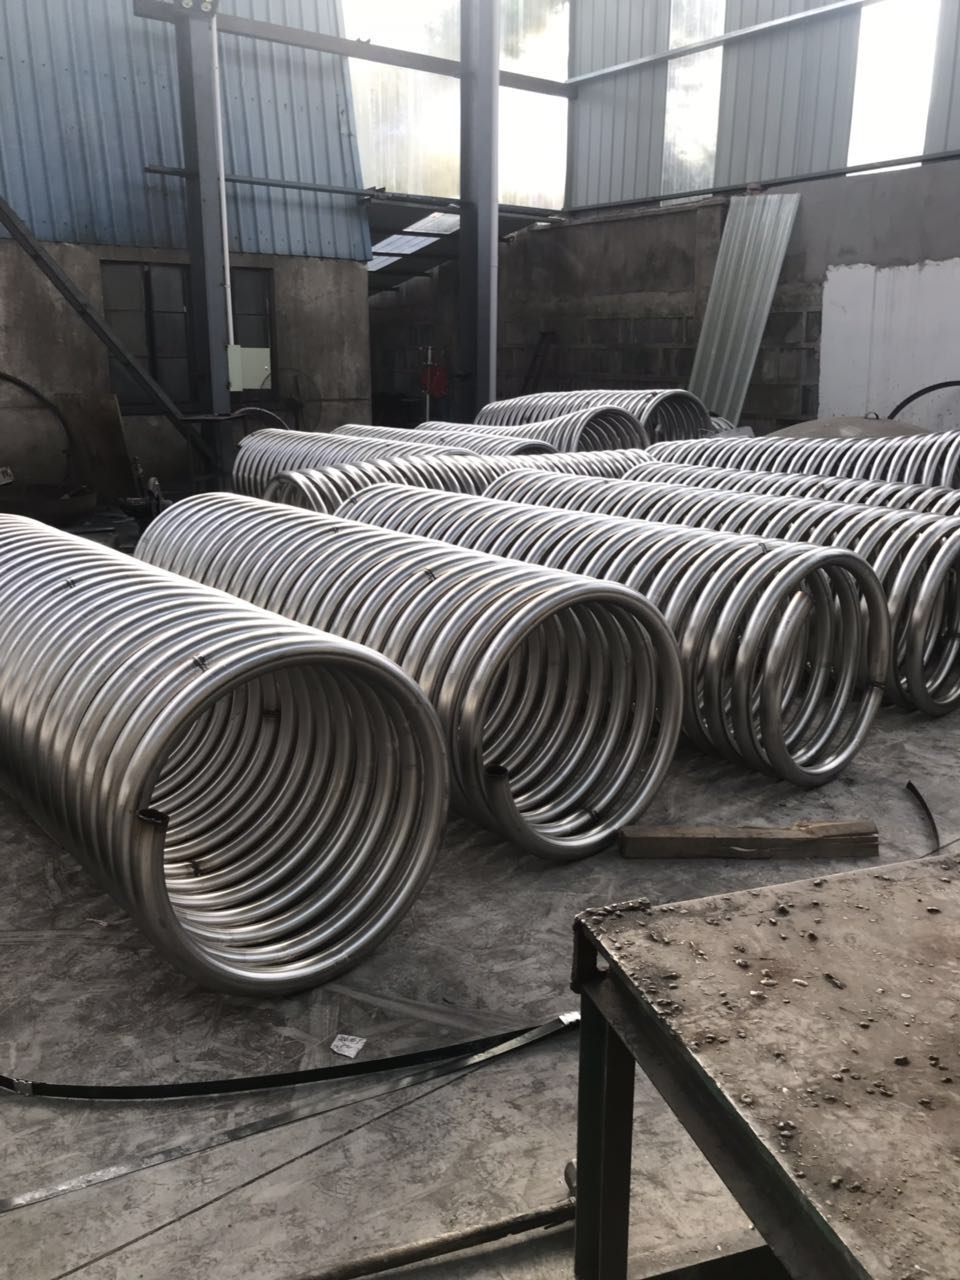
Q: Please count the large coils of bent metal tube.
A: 11